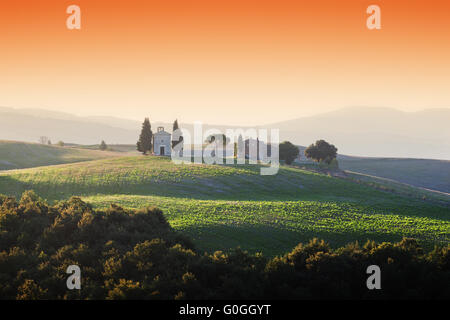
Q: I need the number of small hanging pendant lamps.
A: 0